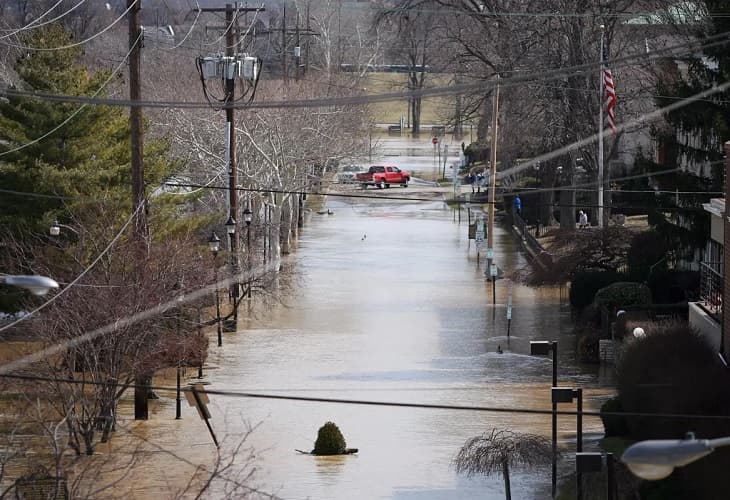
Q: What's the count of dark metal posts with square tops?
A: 3